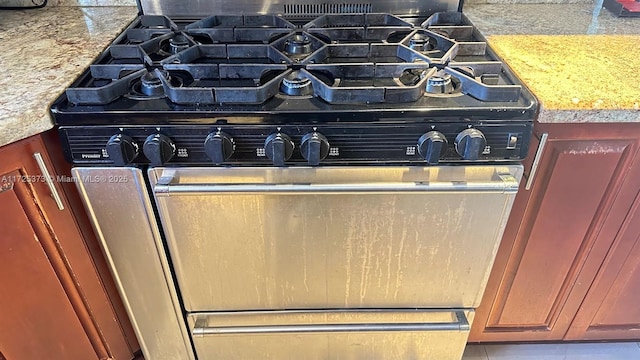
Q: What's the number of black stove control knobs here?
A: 7